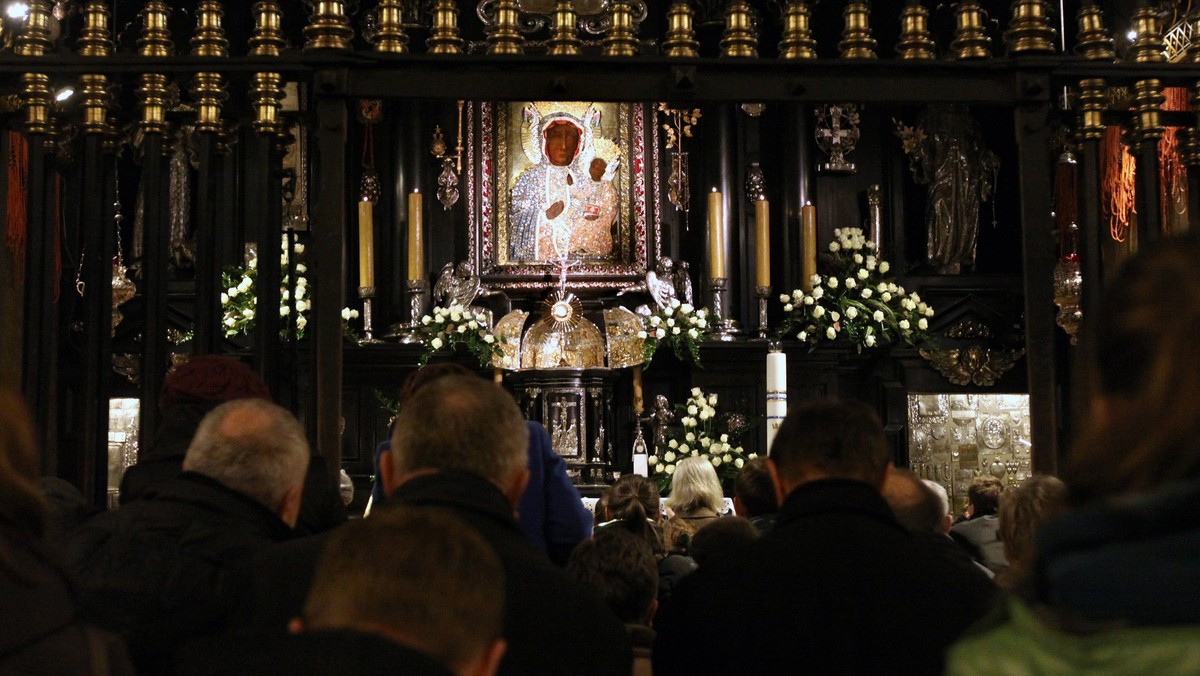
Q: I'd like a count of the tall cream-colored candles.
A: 5